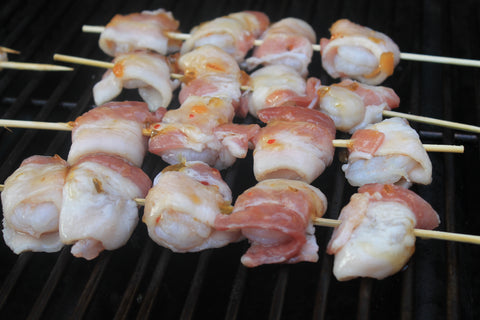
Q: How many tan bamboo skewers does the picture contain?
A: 6